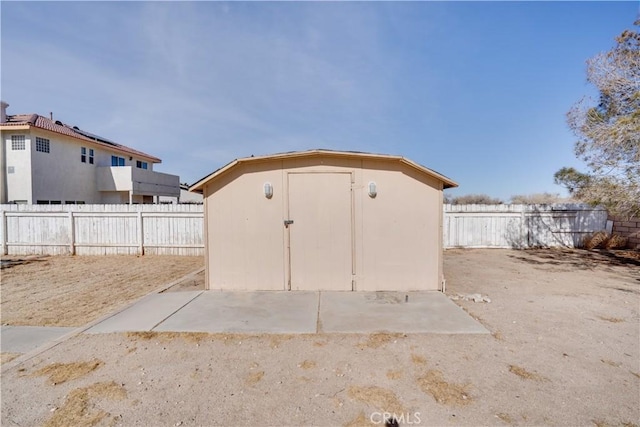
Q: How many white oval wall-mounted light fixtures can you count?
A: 2